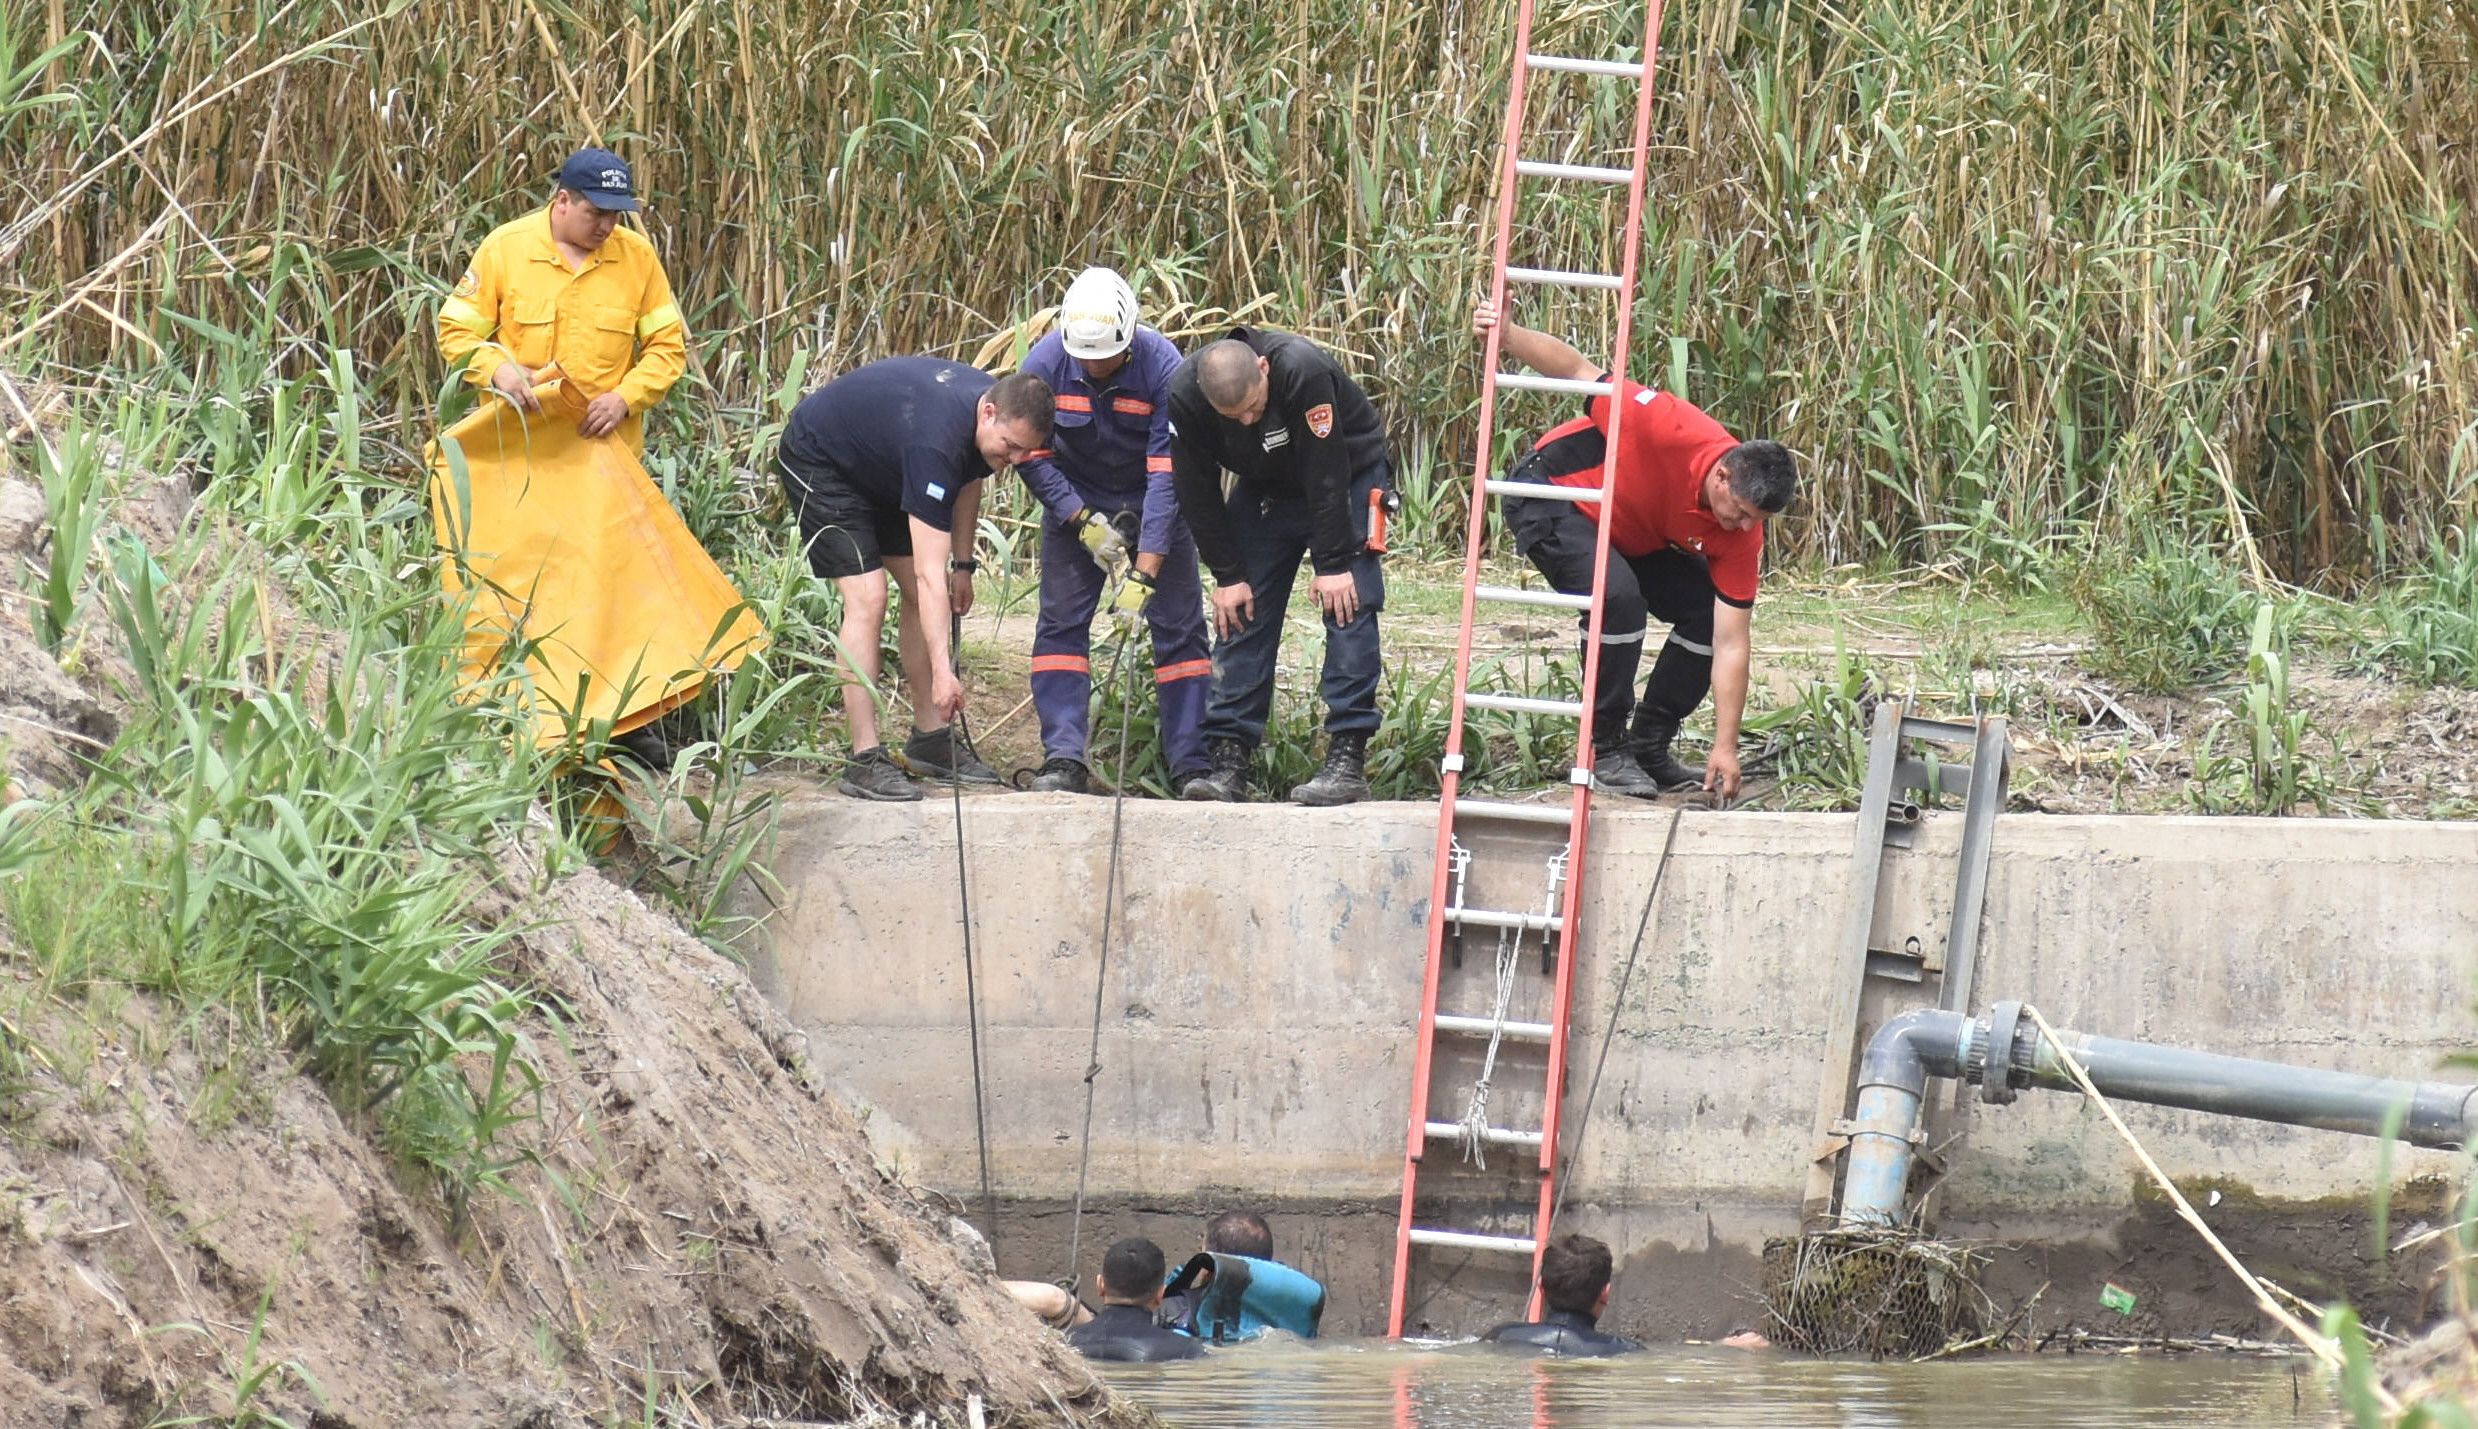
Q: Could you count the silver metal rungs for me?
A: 12